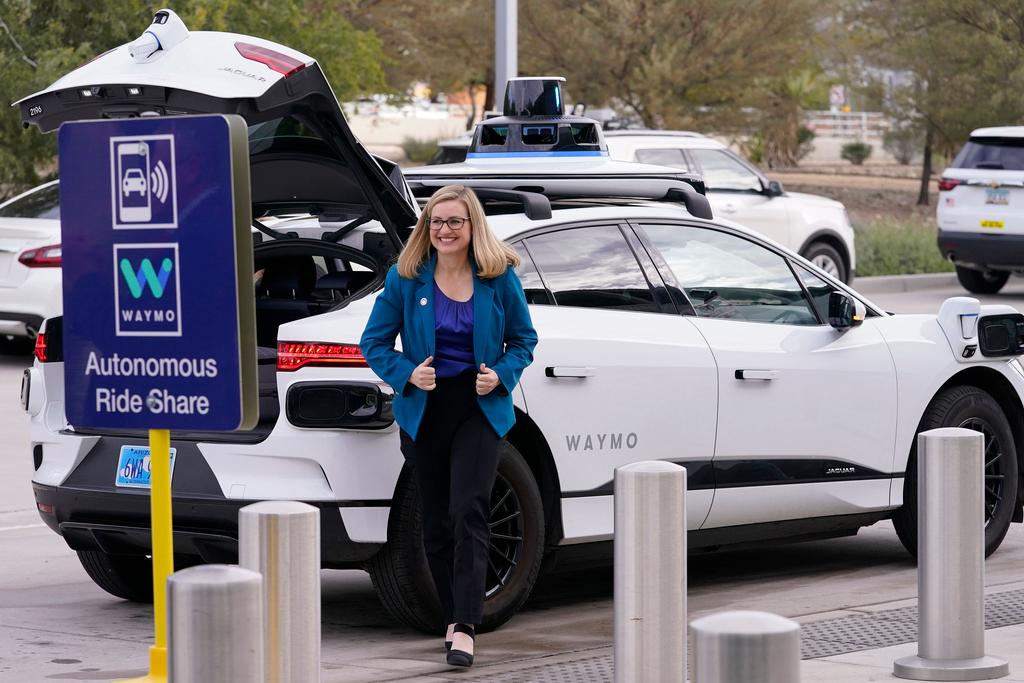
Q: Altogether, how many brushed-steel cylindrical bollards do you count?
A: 5